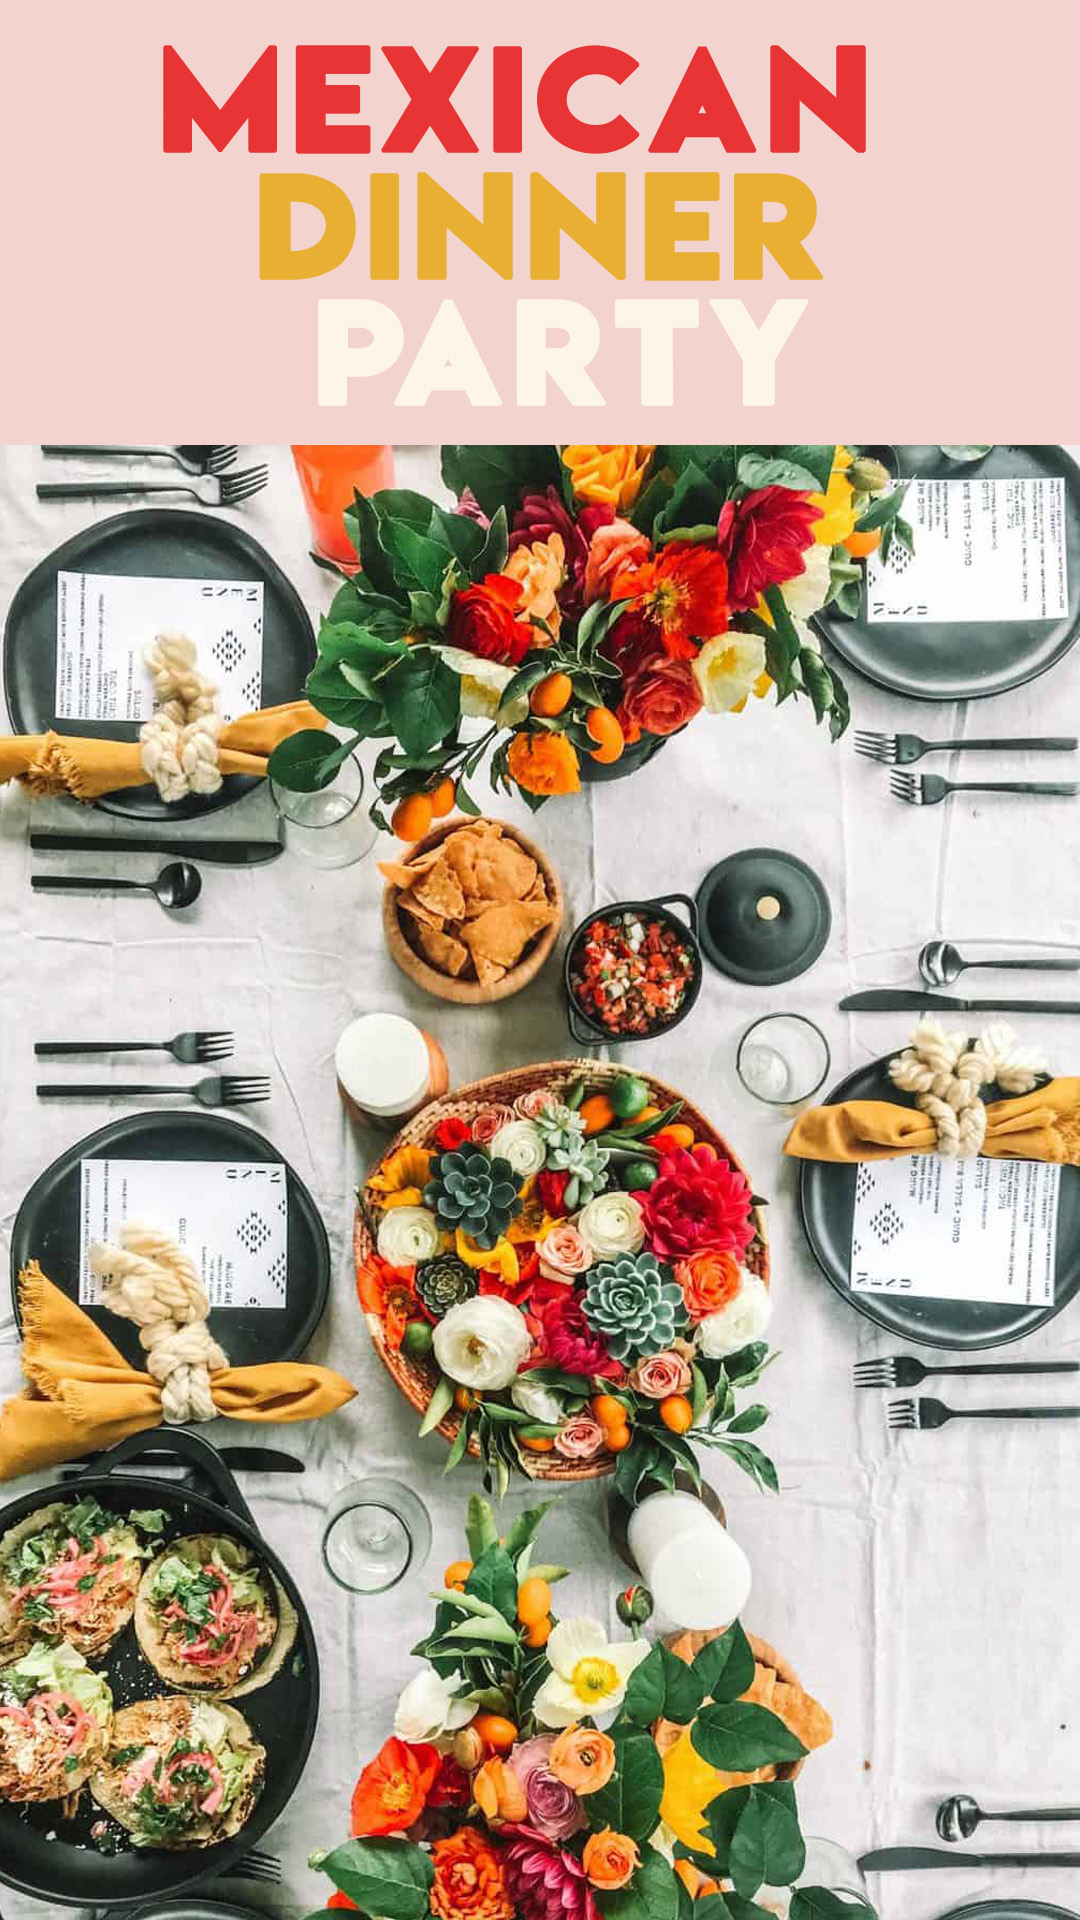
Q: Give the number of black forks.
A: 9